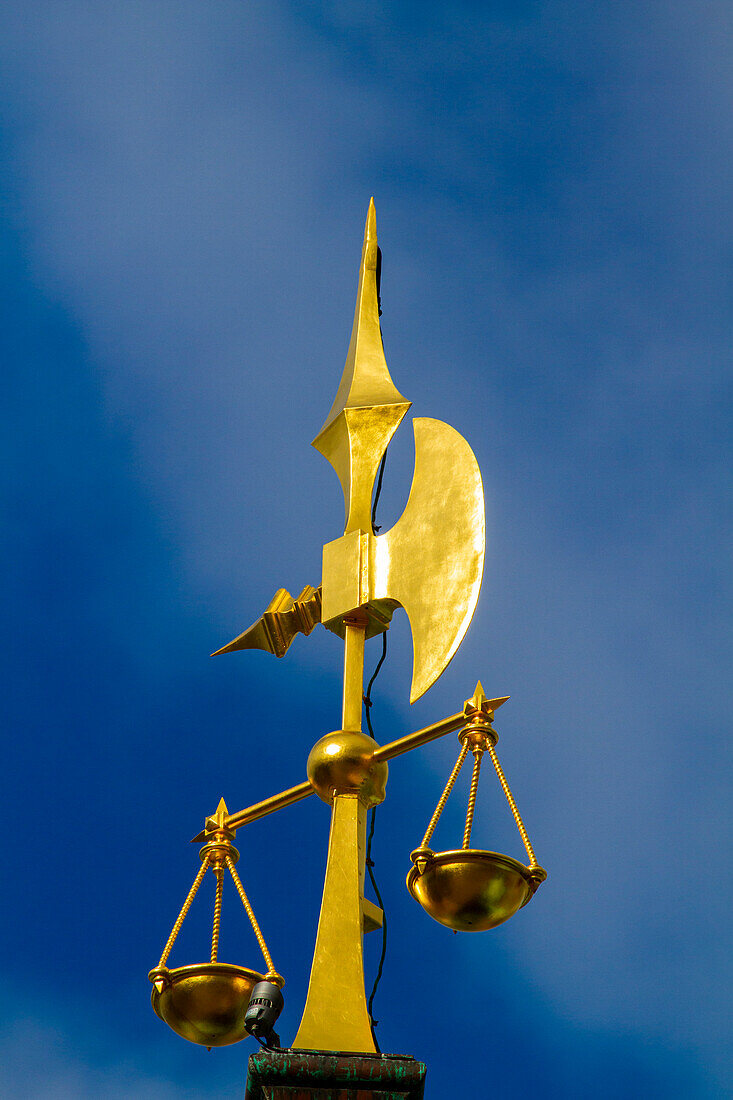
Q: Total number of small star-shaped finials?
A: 2